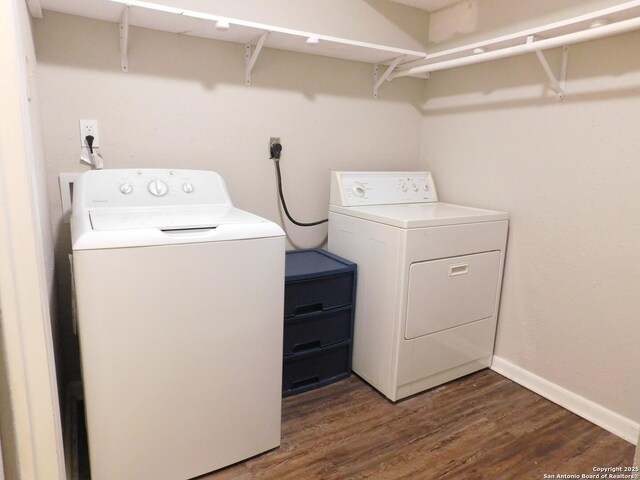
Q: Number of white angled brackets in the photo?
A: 4